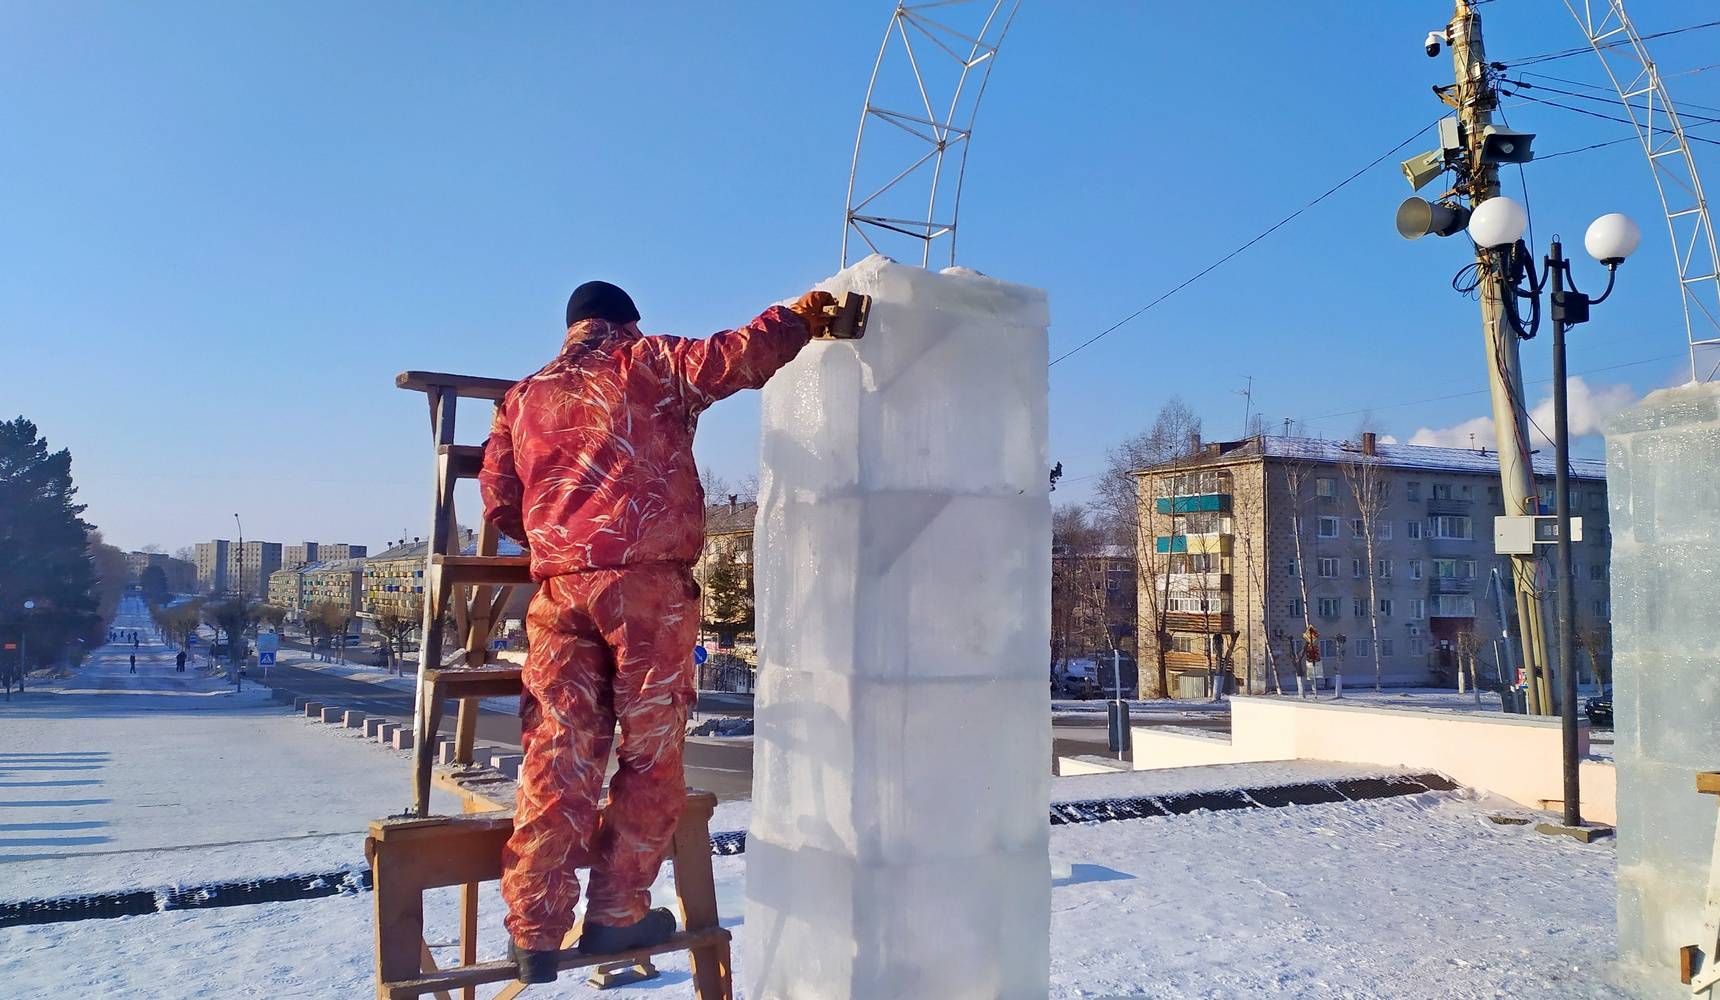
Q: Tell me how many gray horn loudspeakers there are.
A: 3